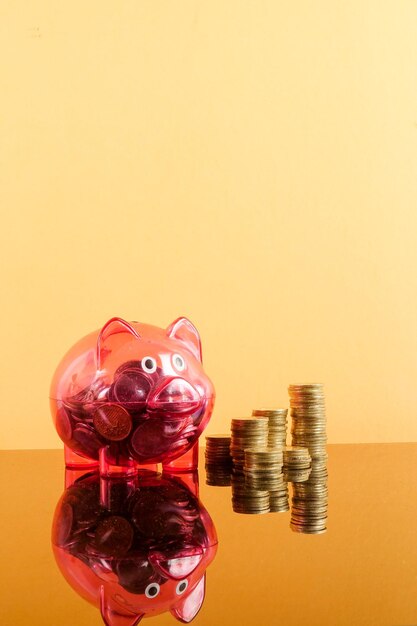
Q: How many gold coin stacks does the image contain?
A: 6